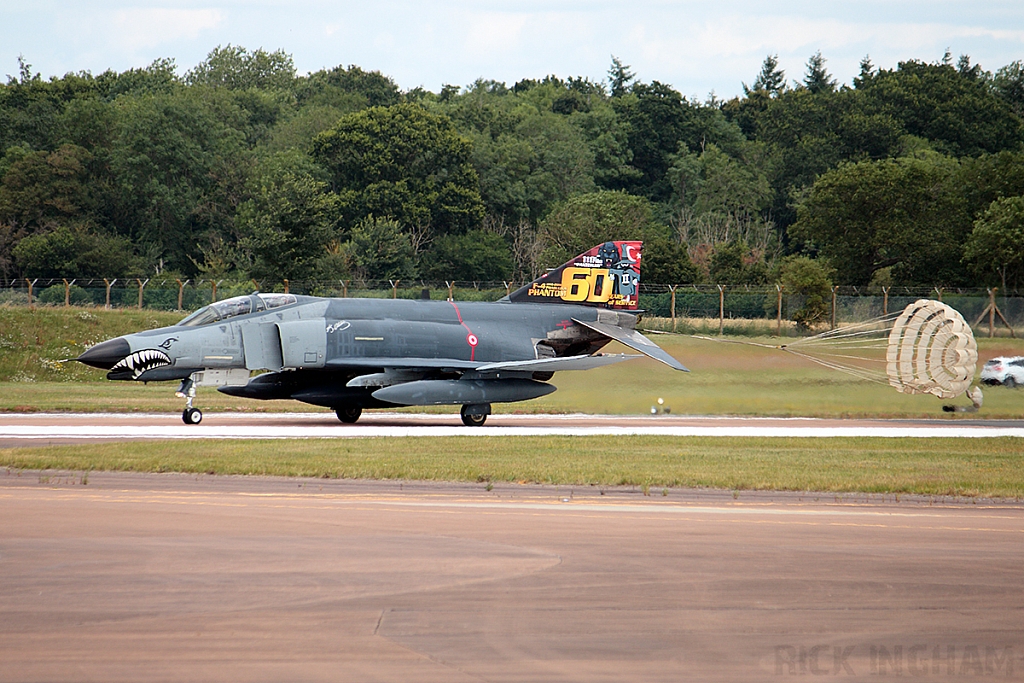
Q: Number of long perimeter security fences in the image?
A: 1